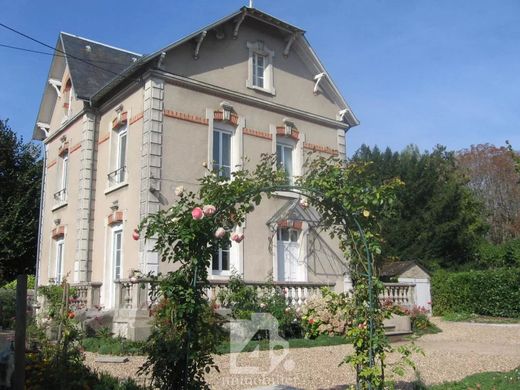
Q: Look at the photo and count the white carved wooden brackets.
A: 8